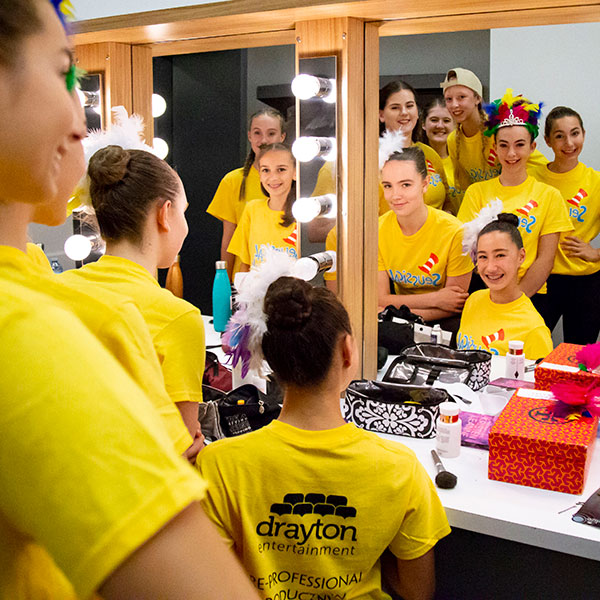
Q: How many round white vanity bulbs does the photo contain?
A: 8